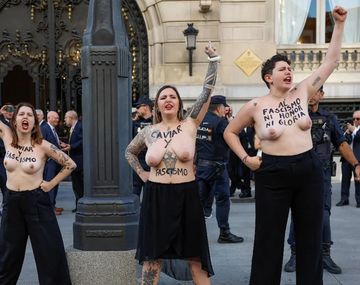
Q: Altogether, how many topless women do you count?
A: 3